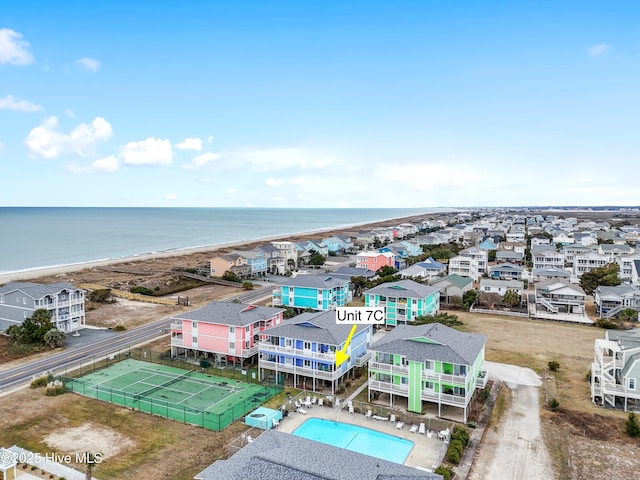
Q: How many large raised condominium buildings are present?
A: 5